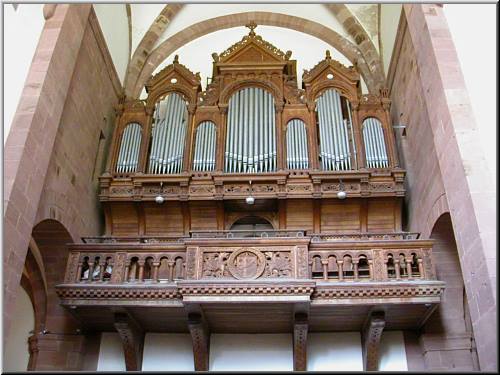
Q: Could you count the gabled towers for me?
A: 3